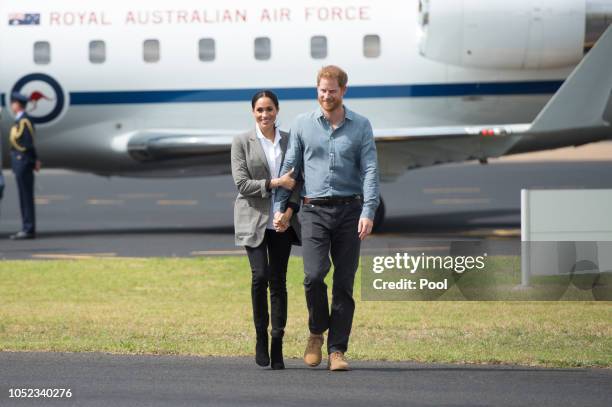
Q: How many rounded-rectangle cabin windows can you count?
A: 7